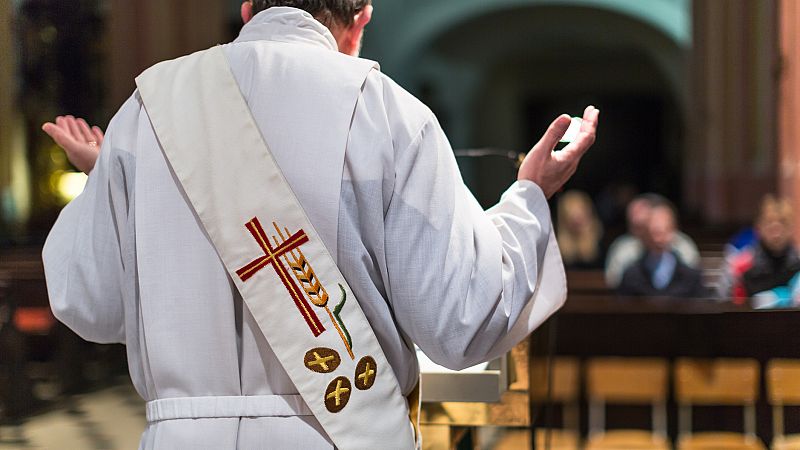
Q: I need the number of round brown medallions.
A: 3